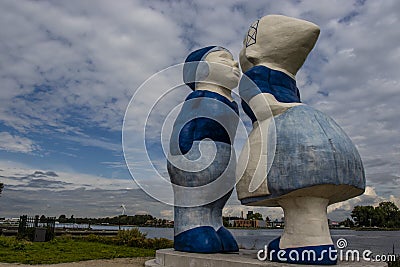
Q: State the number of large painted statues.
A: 2